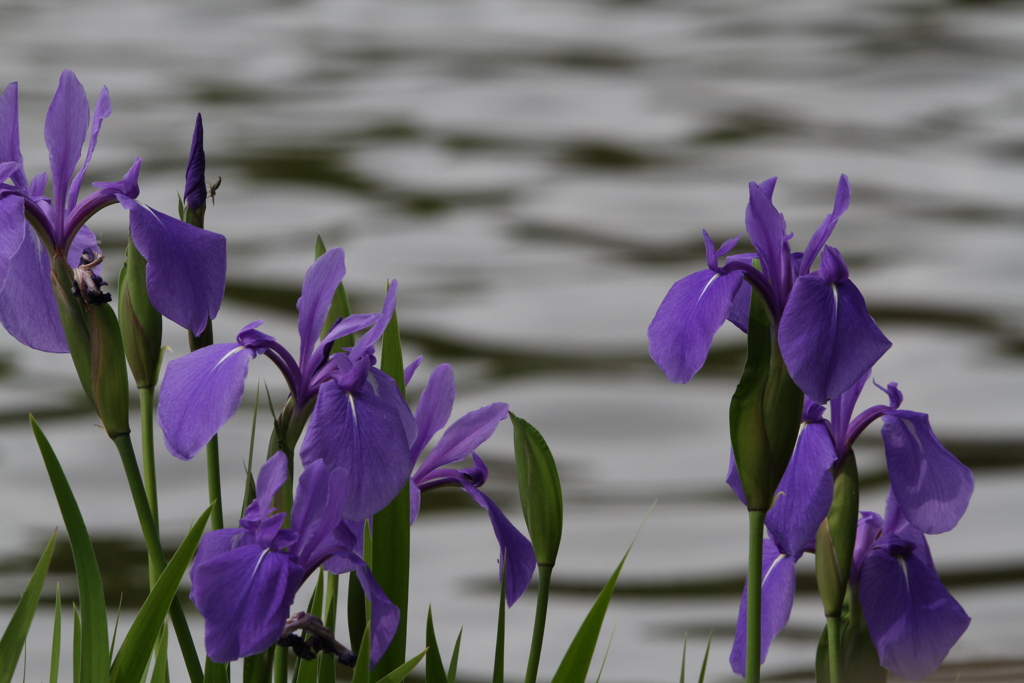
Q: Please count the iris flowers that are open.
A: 7